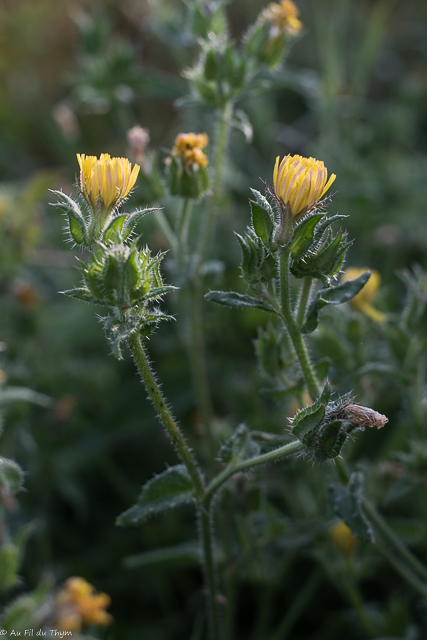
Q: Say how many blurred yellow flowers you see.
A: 5